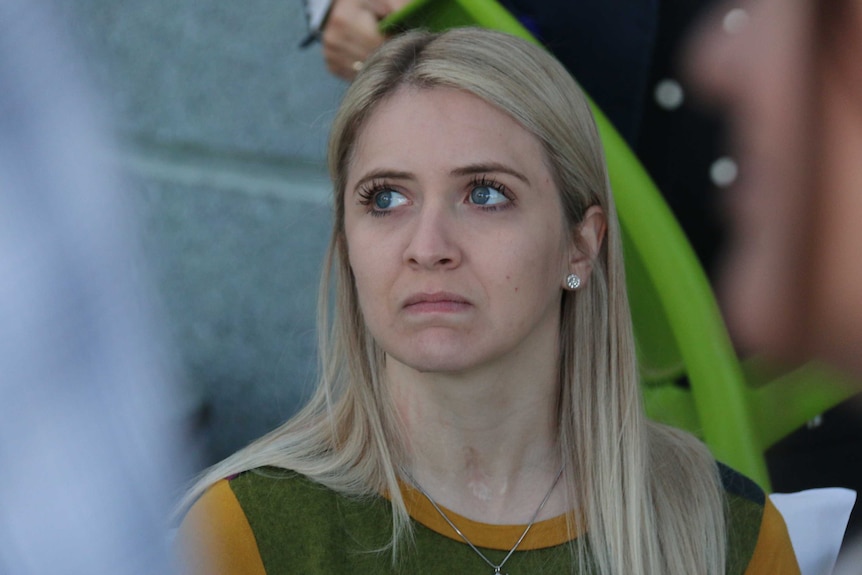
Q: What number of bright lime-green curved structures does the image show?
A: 1